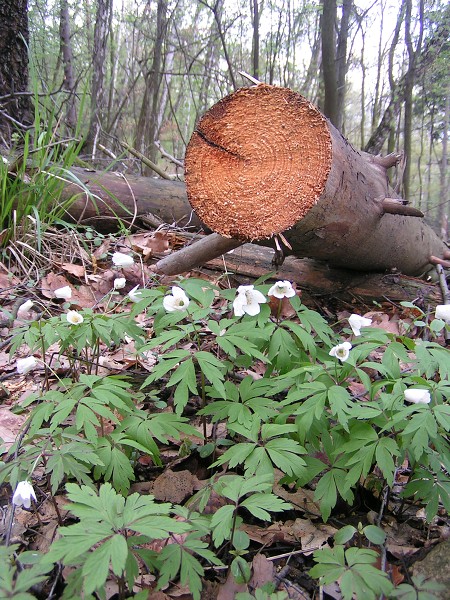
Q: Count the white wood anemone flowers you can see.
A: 15